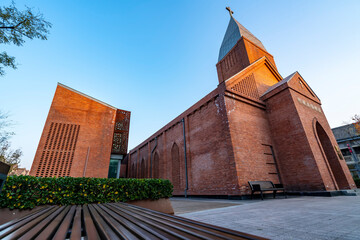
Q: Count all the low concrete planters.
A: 1